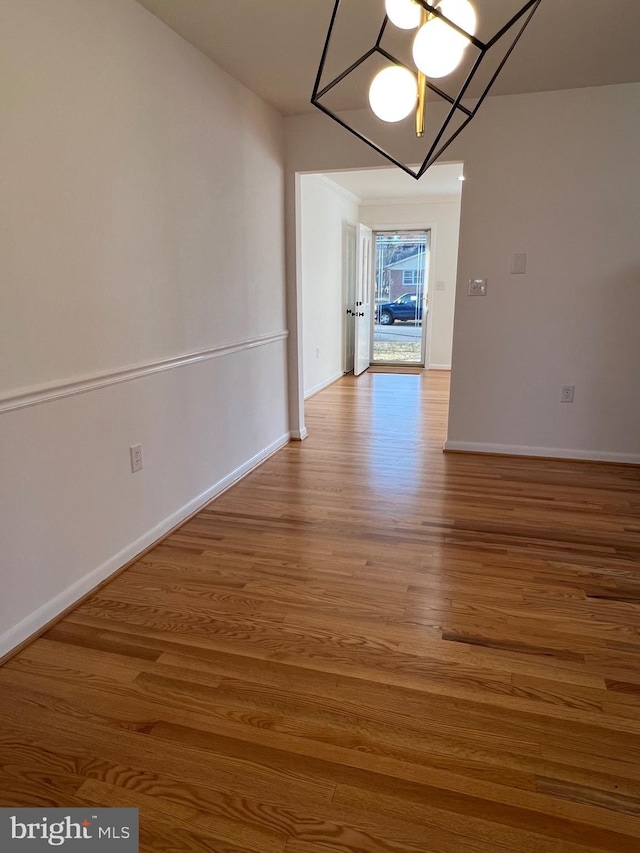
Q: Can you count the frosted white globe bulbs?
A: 4